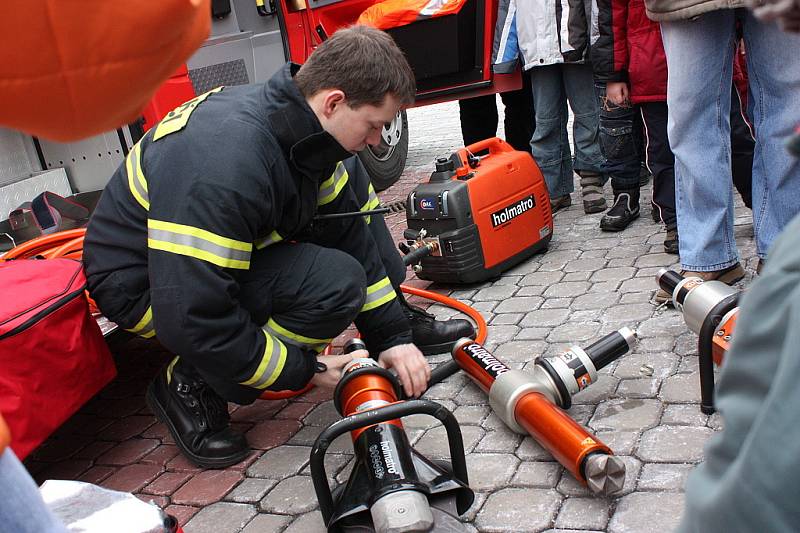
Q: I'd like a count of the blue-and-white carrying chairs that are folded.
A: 0